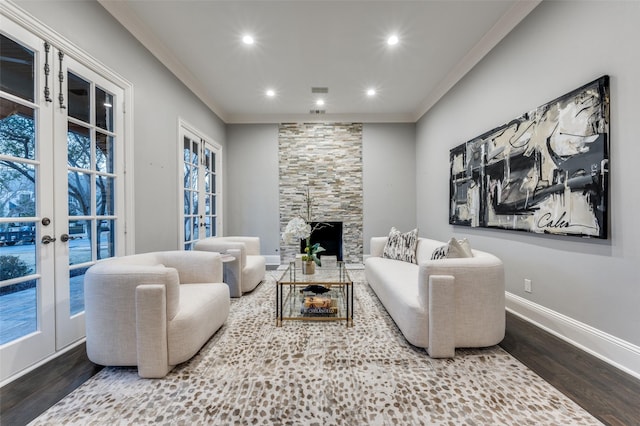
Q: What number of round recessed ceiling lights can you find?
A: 5